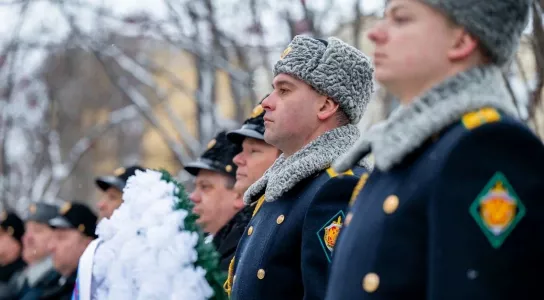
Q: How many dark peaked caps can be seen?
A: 5